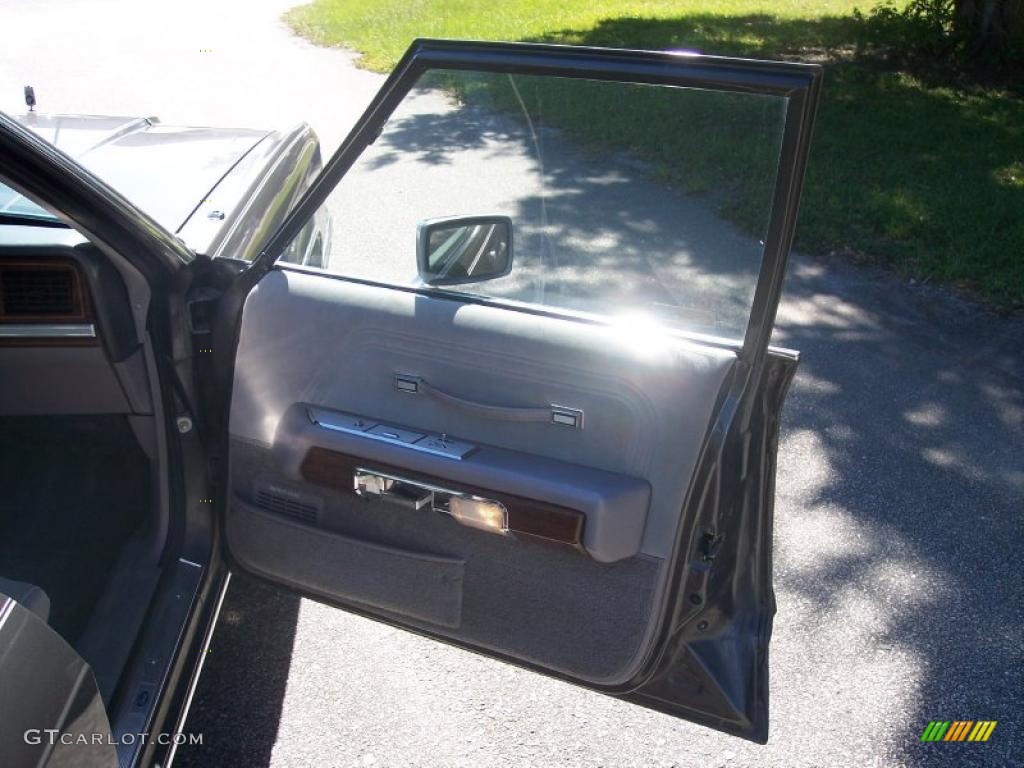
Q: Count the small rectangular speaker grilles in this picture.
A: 1